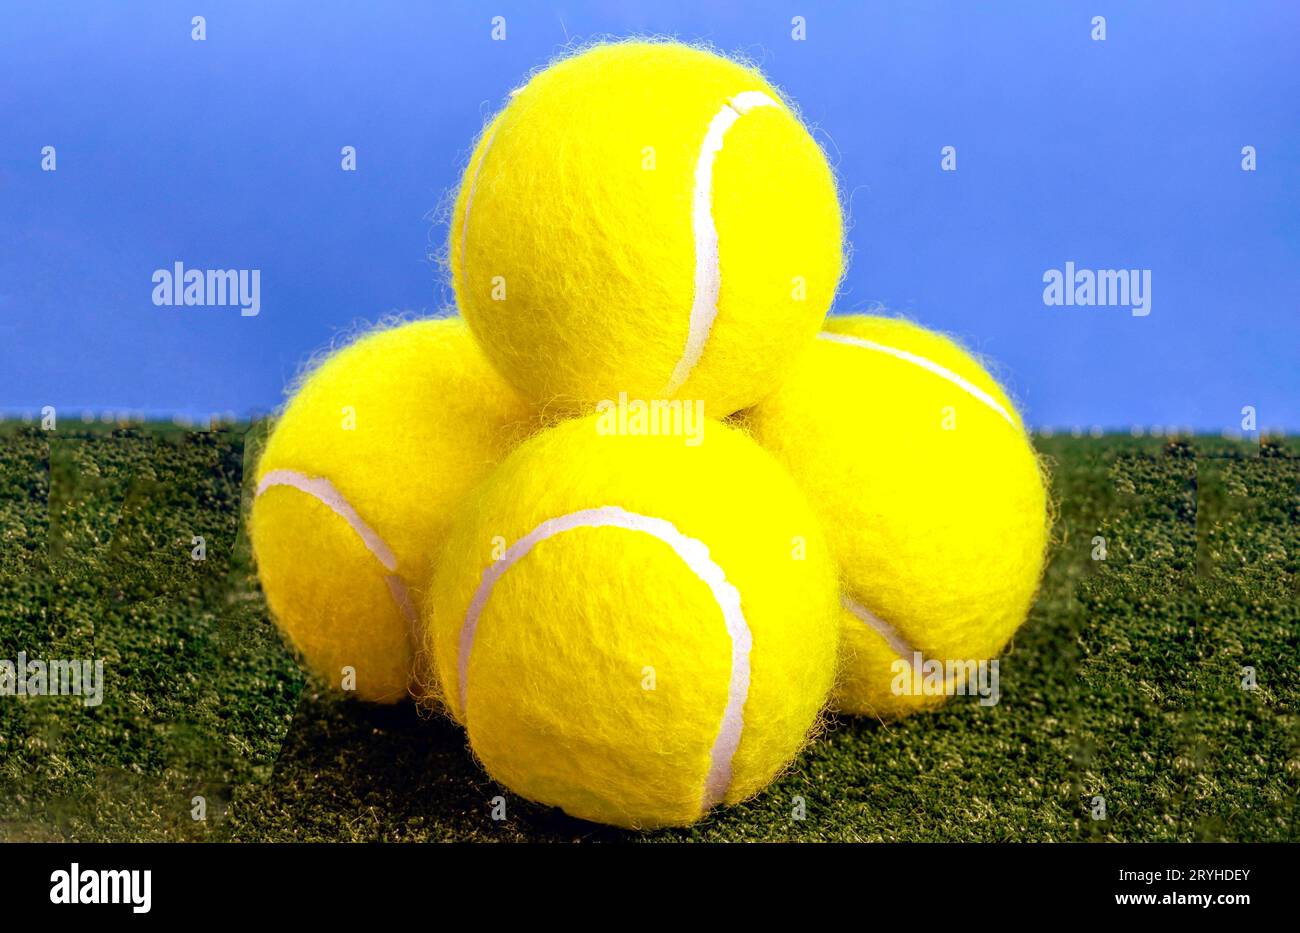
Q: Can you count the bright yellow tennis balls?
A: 4